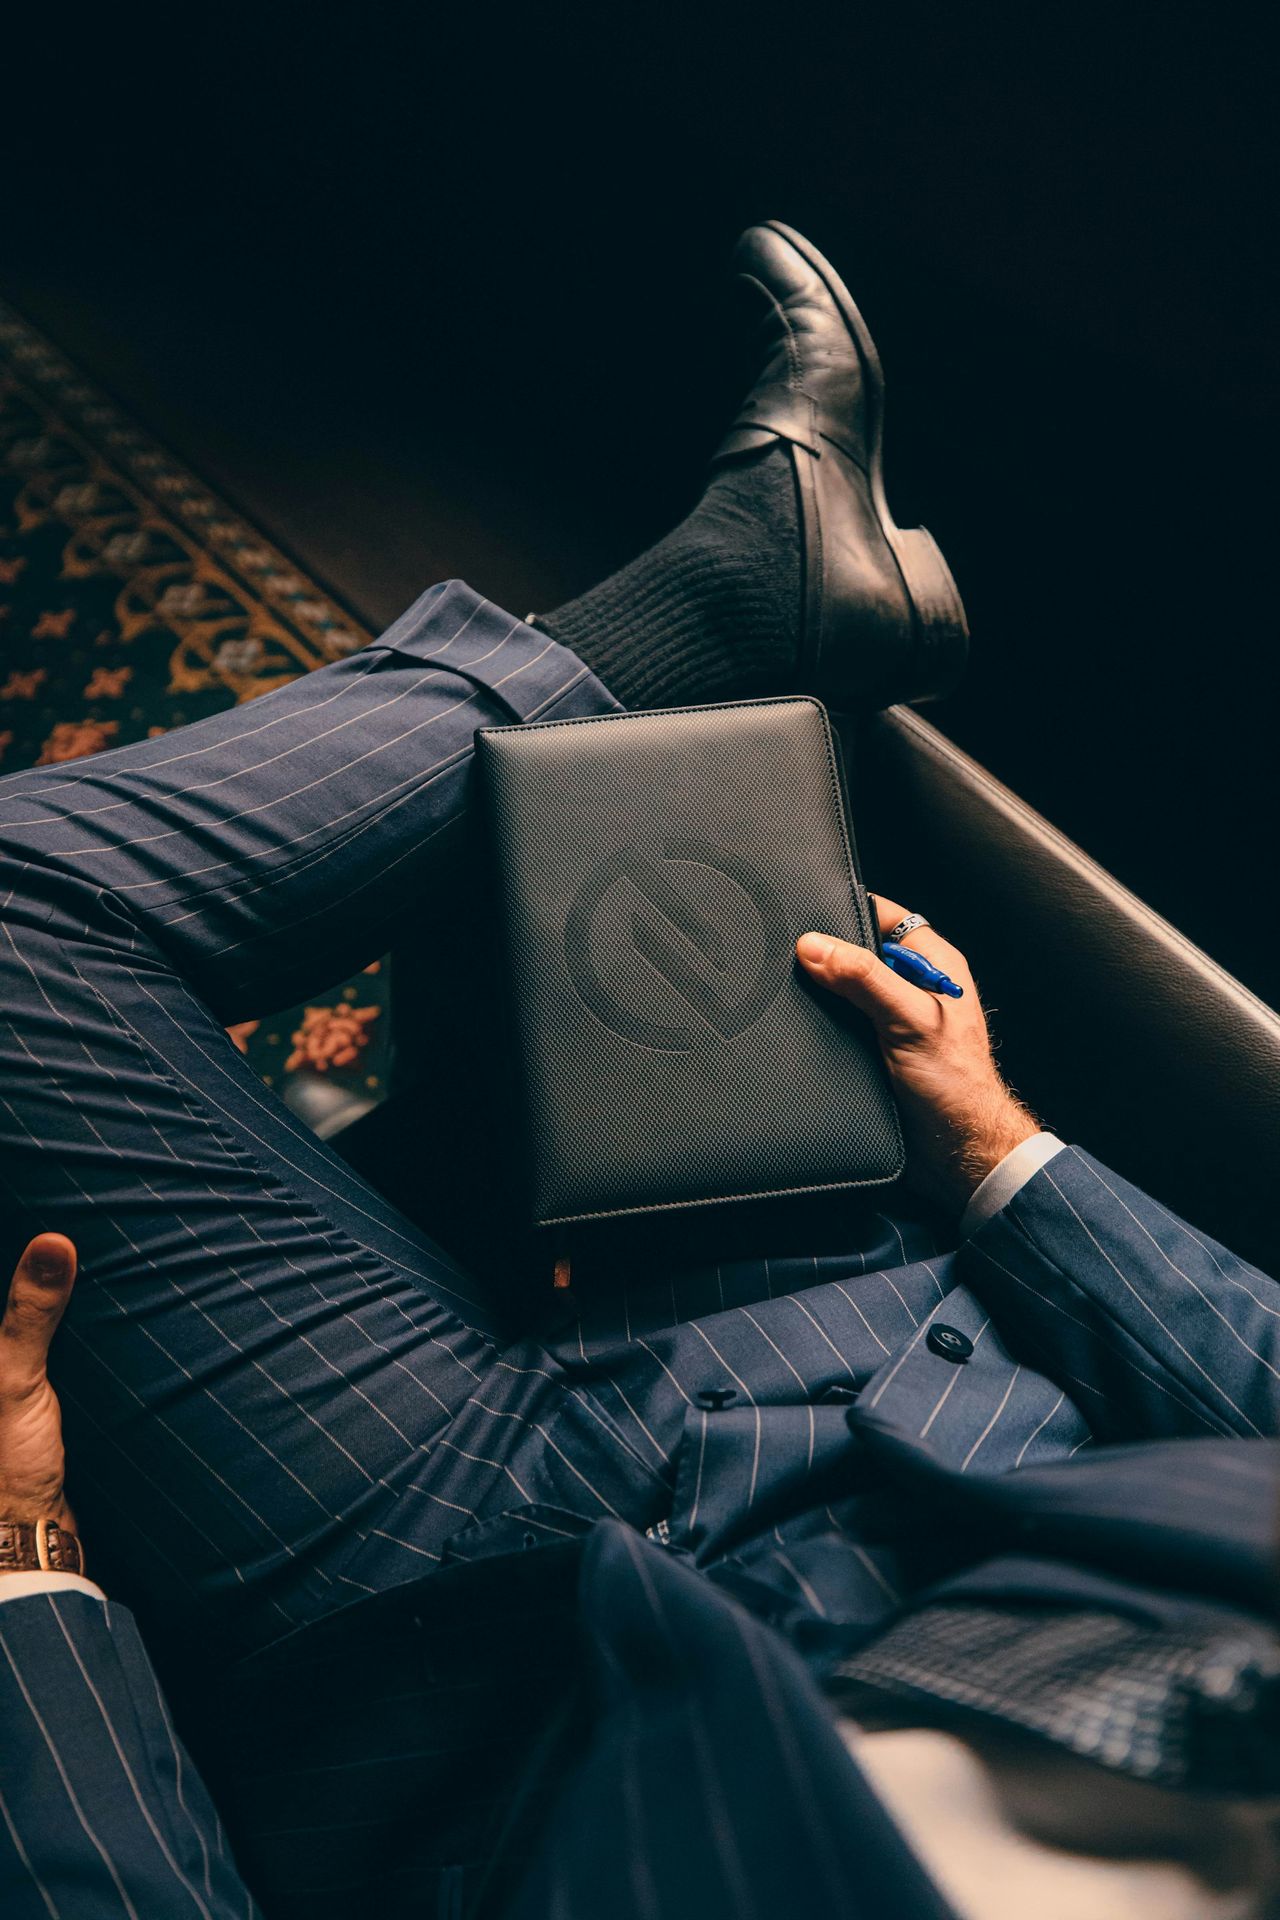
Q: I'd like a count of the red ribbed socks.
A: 0